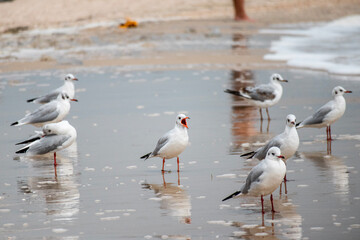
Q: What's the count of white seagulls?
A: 8